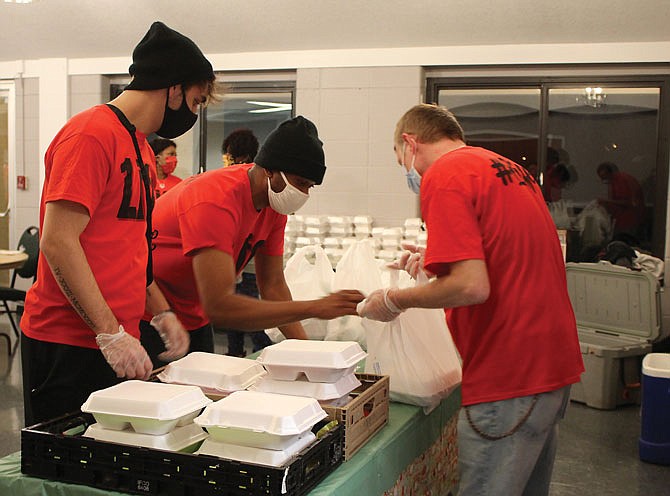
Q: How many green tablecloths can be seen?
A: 1